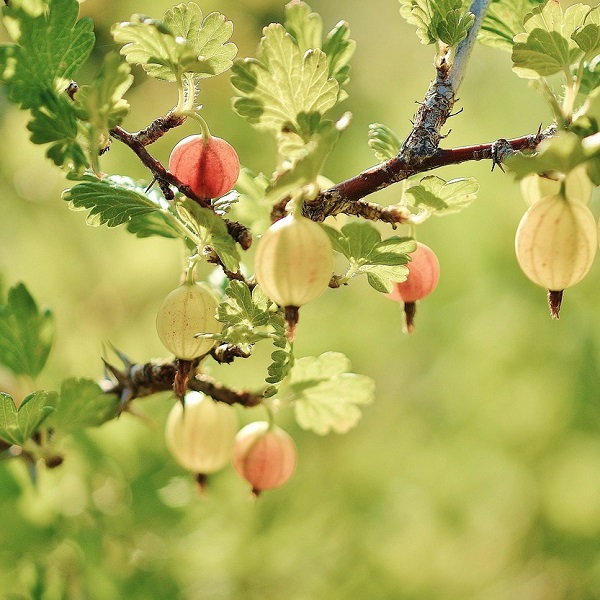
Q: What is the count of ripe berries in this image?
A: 3